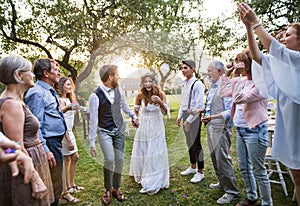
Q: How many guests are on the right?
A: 4